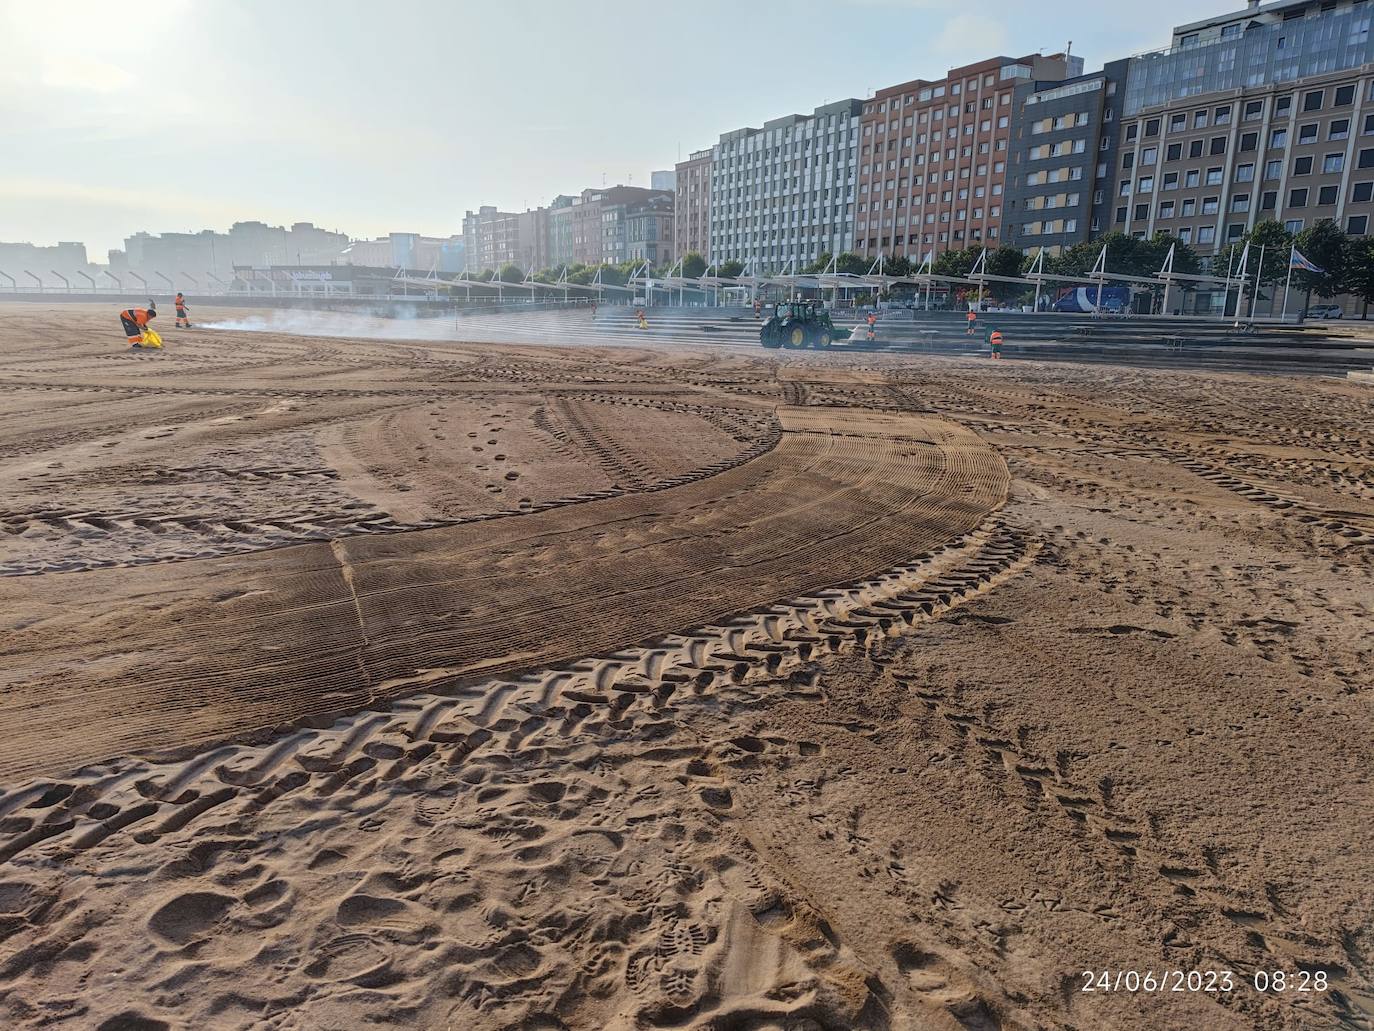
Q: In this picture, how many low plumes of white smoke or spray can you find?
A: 1